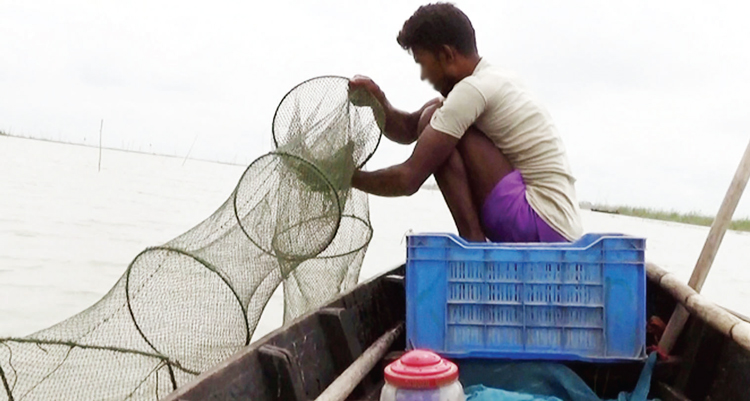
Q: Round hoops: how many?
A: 4